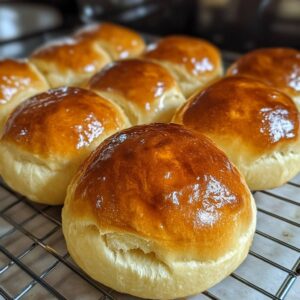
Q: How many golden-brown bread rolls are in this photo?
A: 9